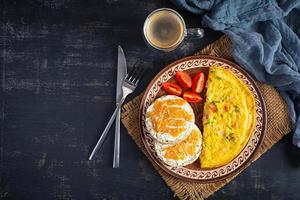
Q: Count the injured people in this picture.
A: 0